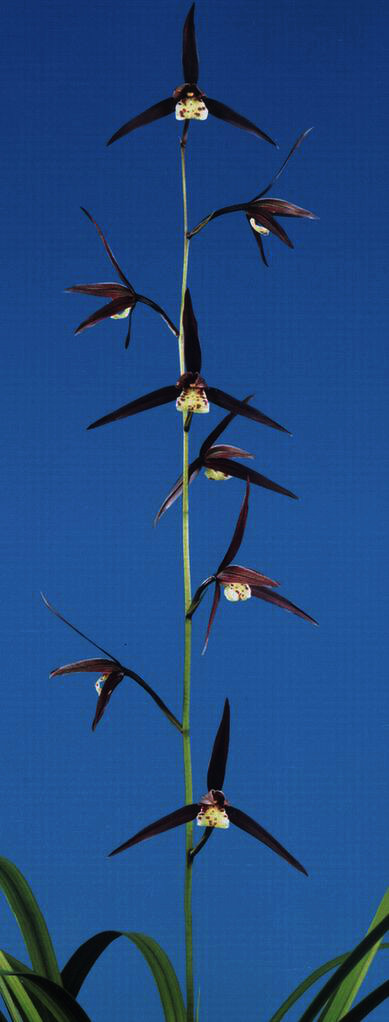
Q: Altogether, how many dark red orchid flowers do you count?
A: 8